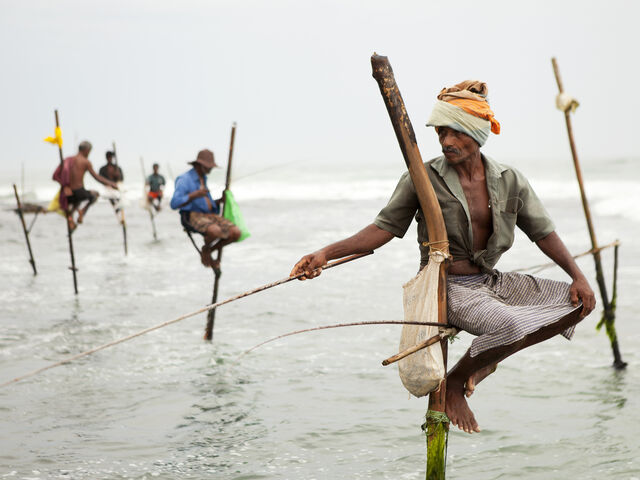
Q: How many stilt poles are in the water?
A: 7